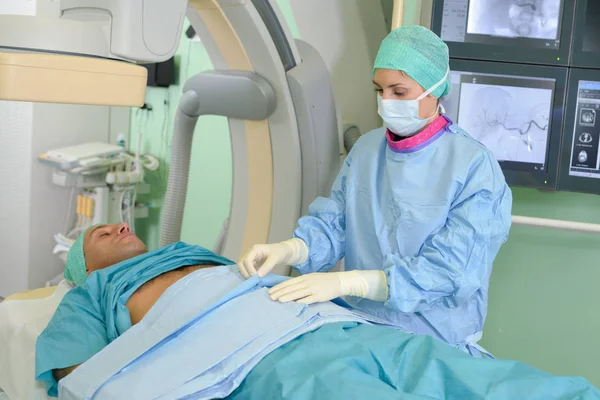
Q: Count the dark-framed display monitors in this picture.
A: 4